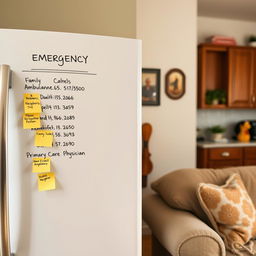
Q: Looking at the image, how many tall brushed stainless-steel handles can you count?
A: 1